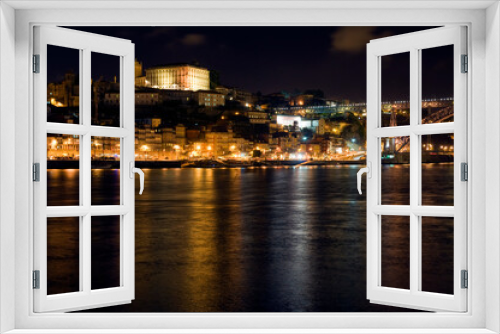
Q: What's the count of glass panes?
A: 12